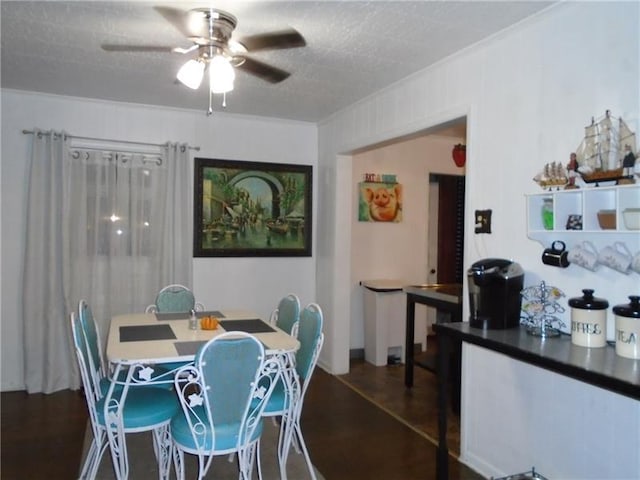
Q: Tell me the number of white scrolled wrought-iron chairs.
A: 6